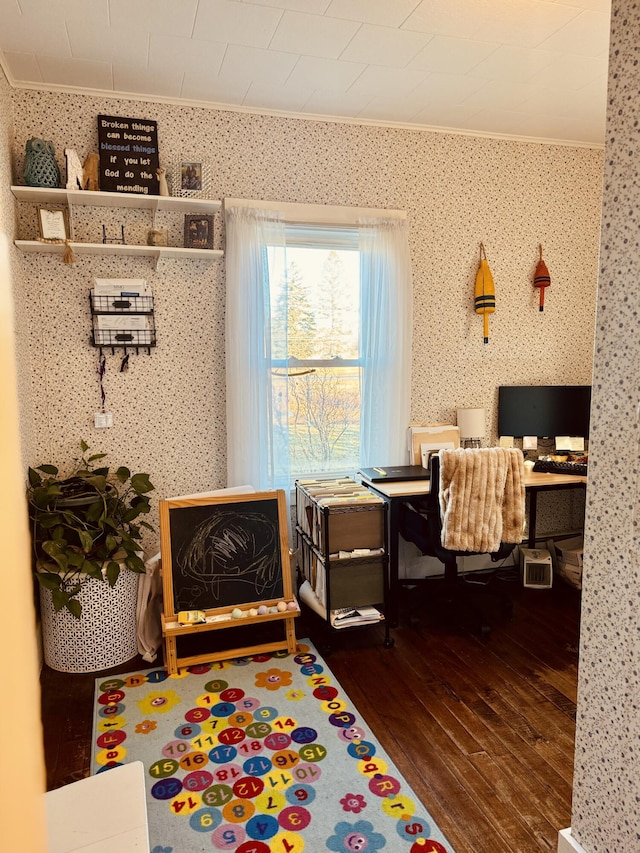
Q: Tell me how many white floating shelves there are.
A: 2